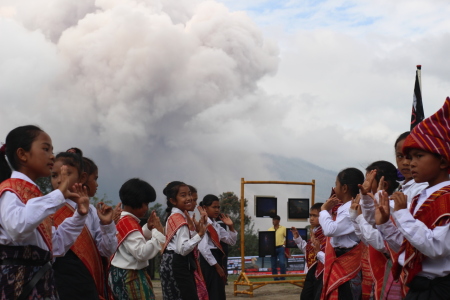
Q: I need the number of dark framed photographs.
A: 4